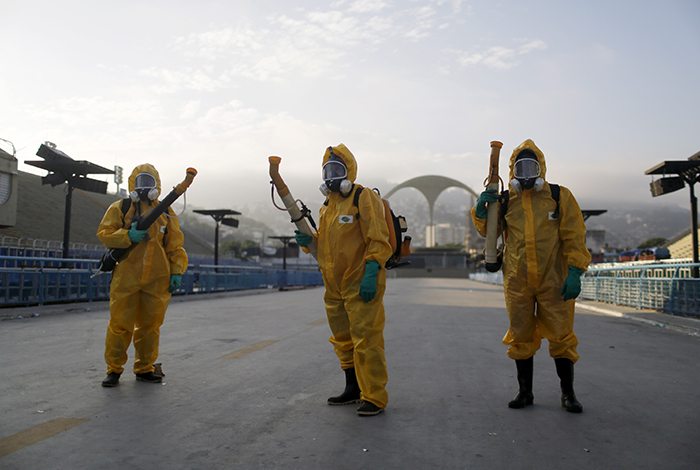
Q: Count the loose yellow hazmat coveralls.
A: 3